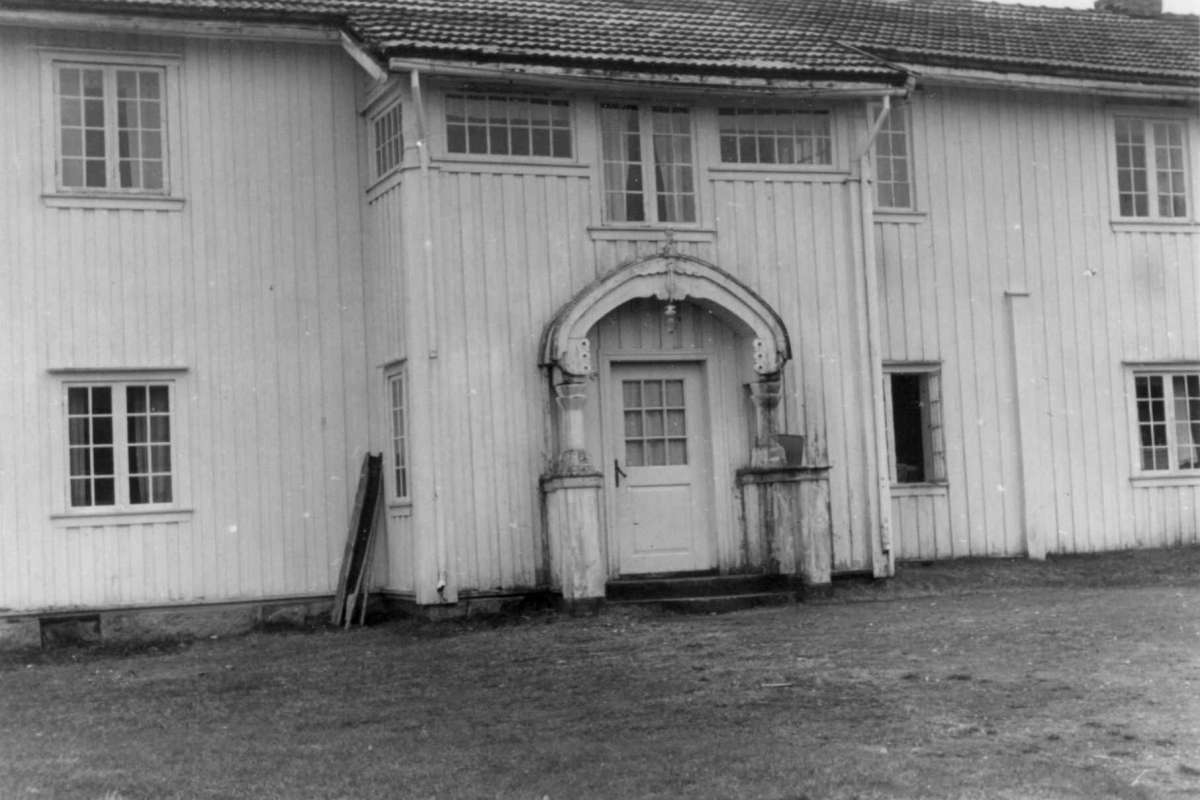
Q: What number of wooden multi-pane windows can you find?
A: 11